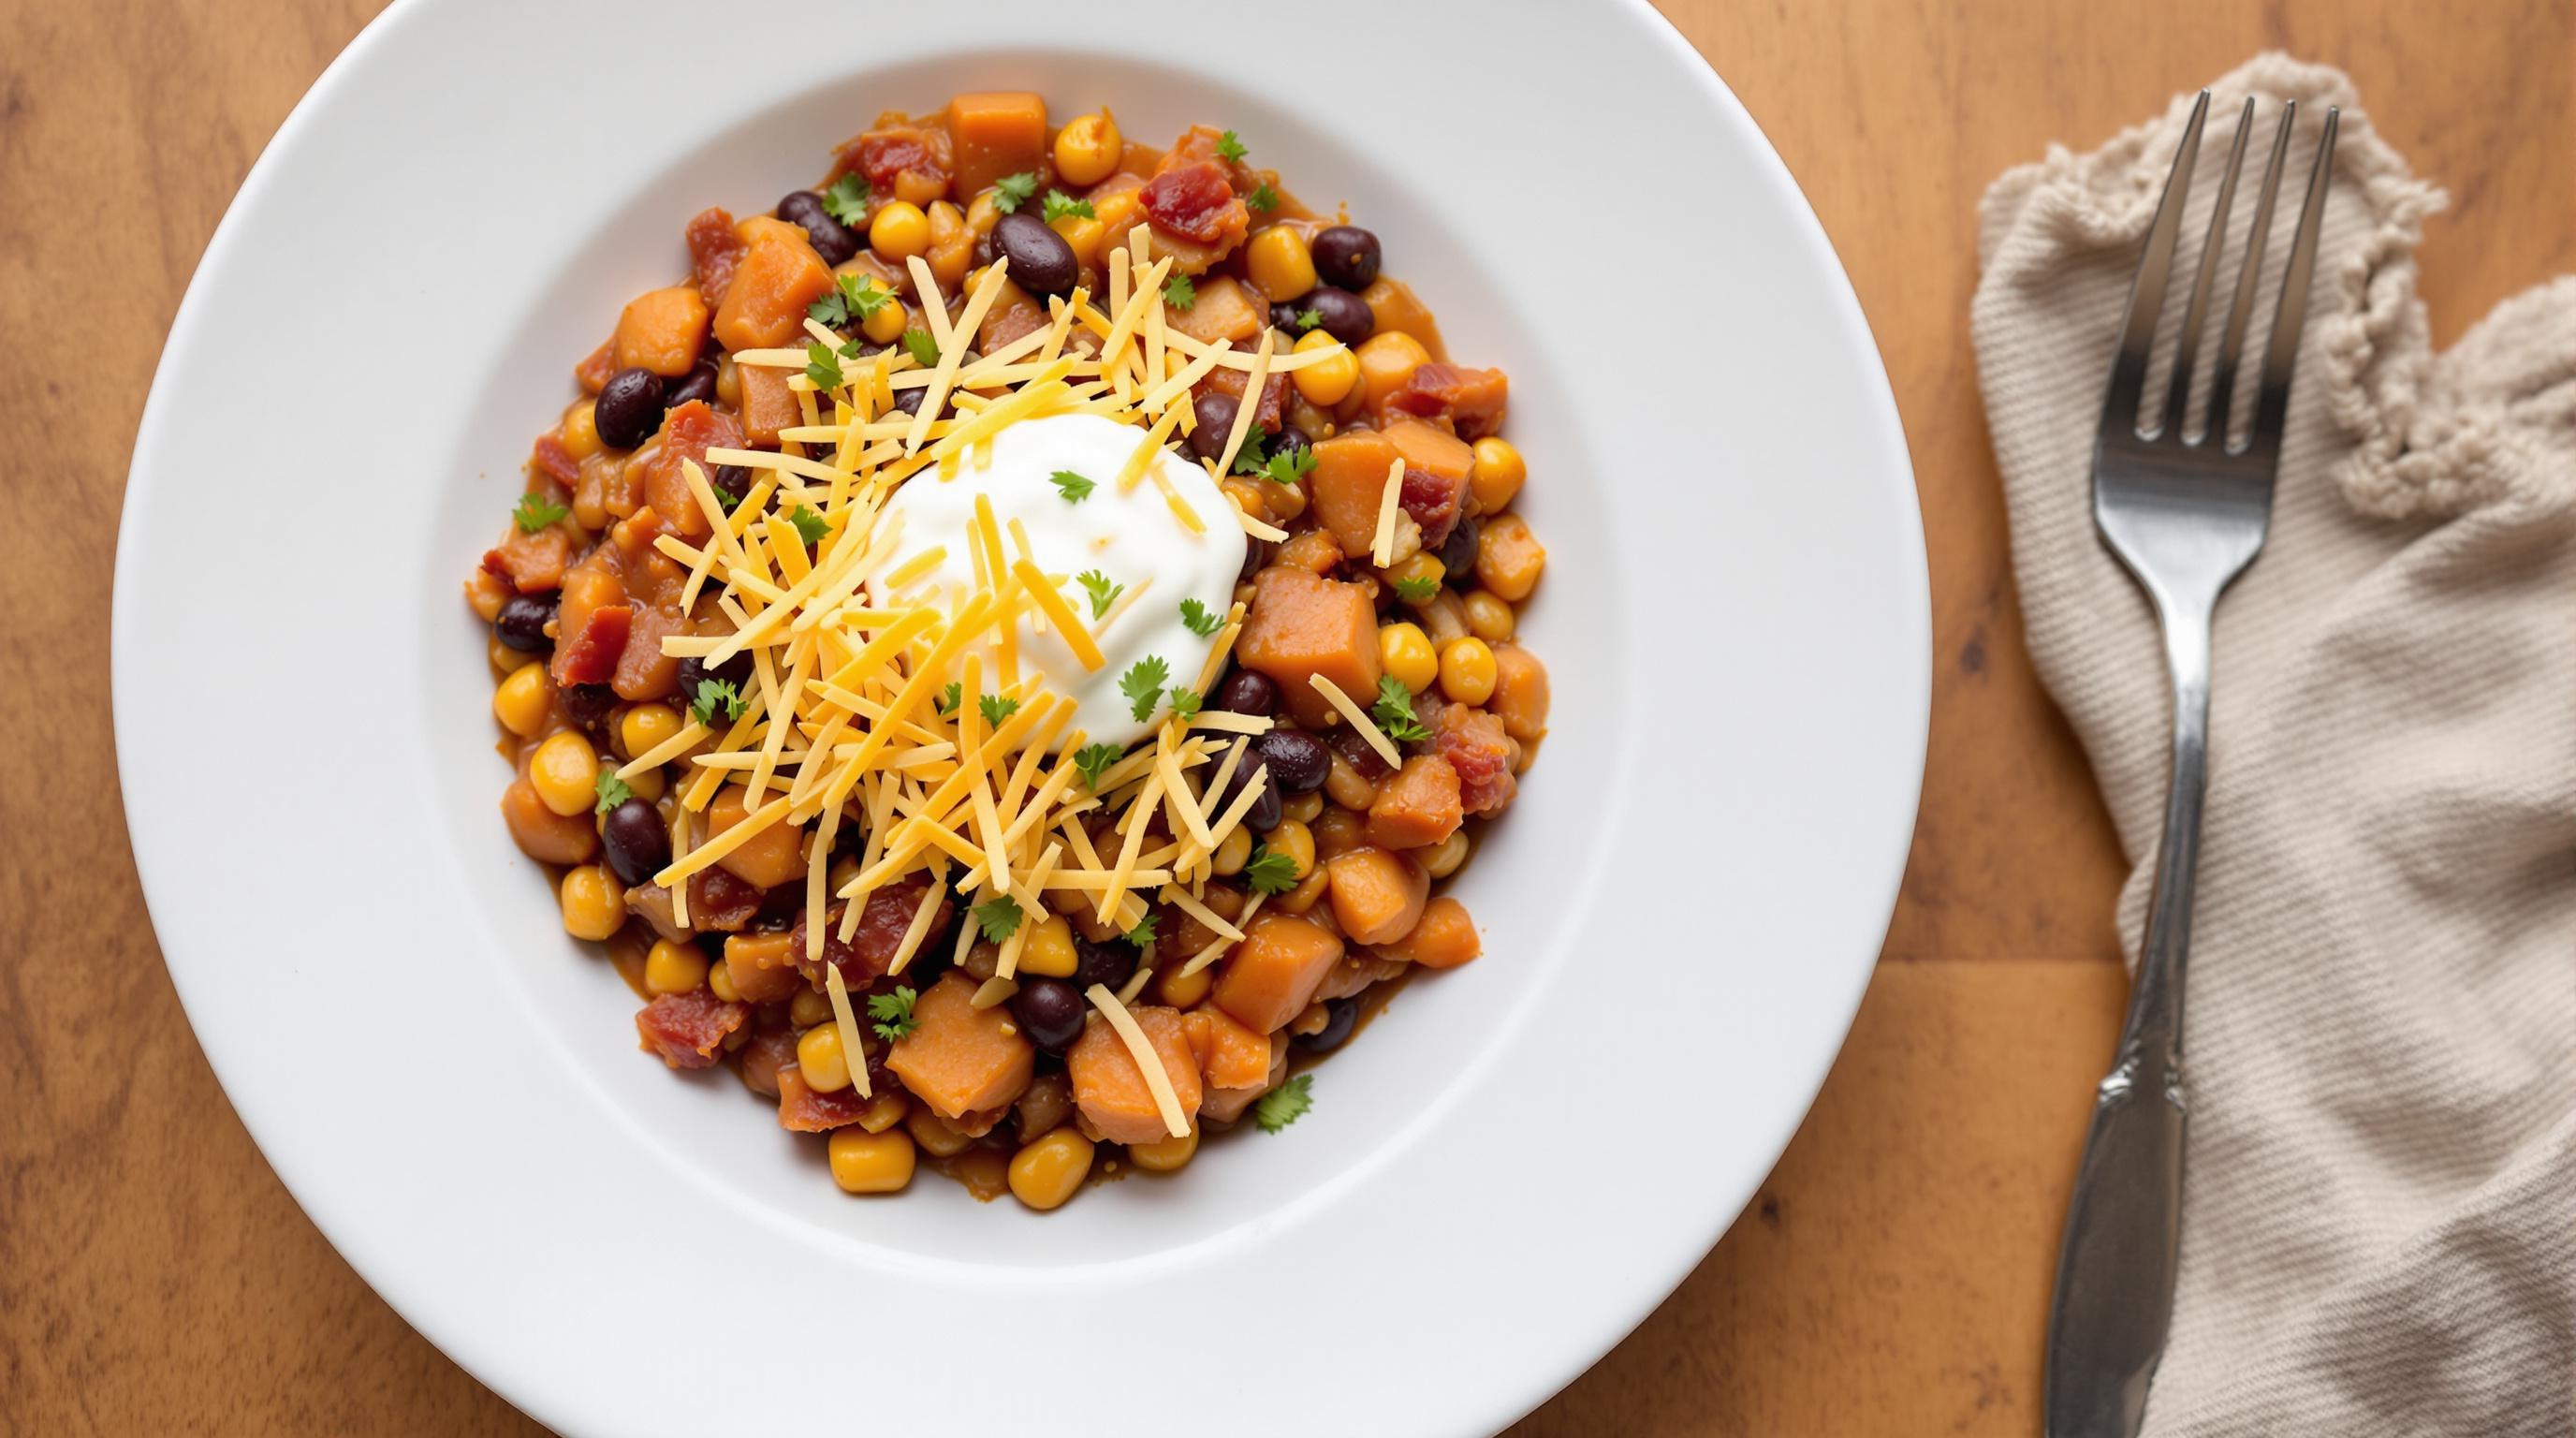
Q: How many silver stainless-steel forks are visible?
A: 1